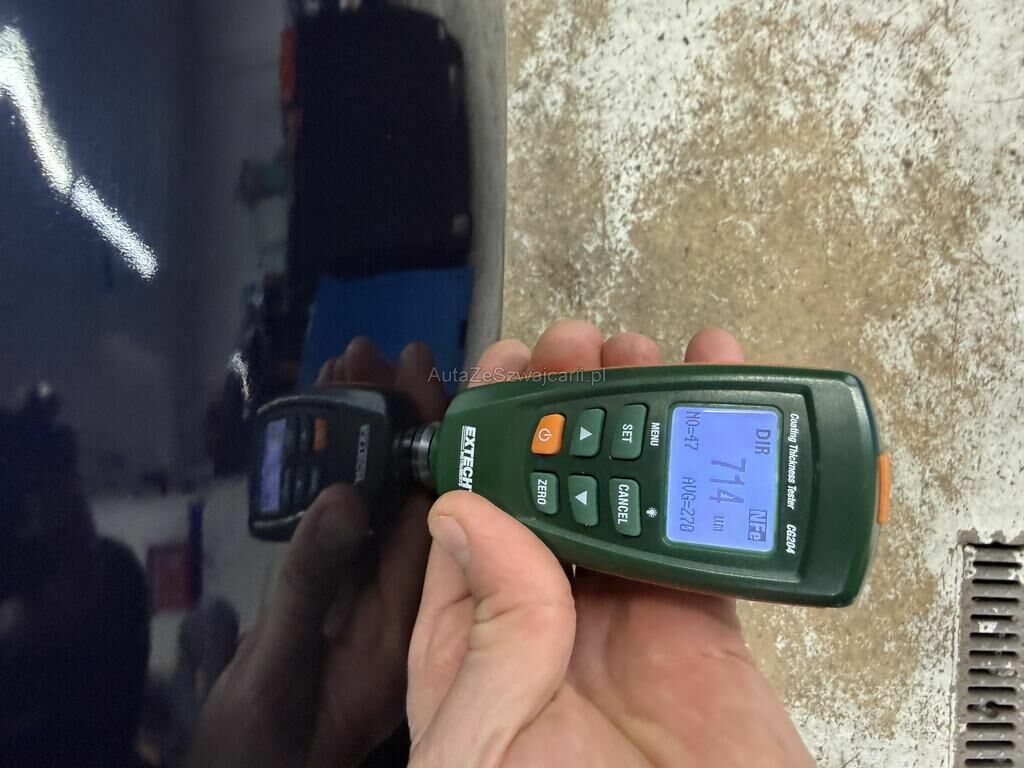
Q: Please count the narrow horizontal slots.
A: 13